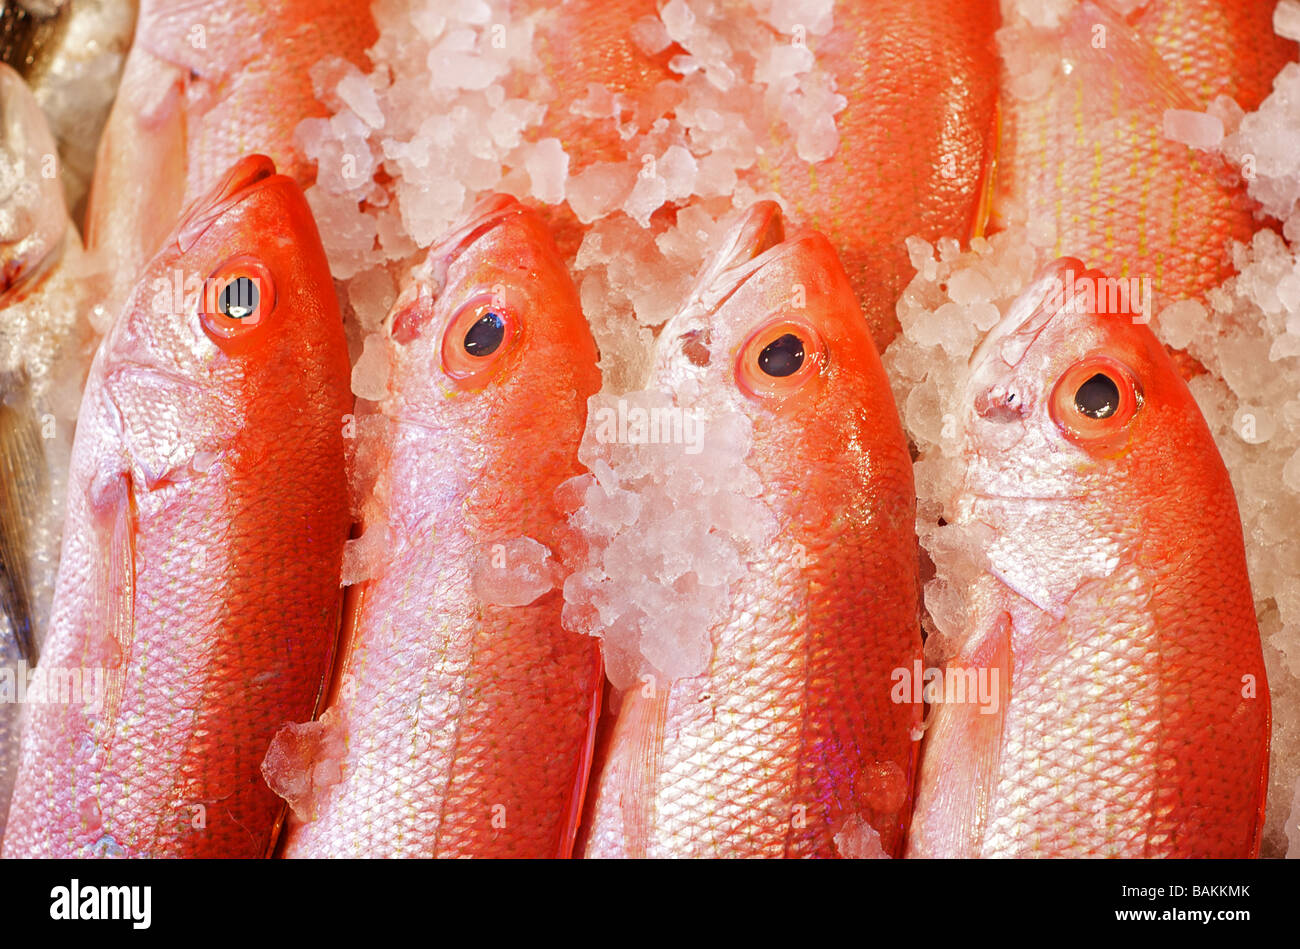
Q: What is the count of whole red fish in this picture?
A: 4